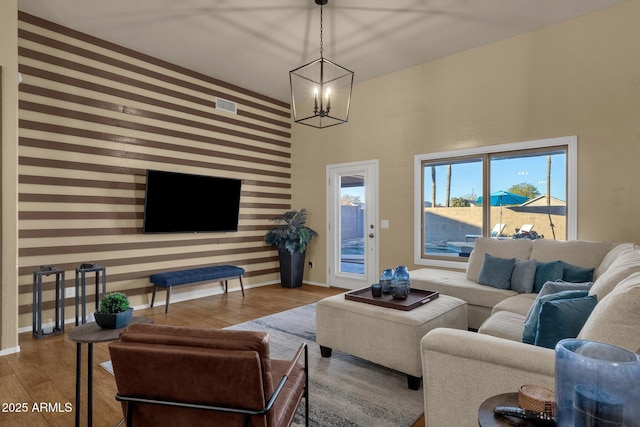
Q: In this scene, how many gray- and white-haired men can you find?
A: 0